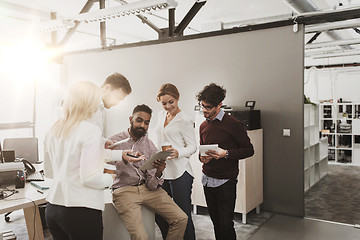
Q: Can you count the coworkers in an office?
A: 5